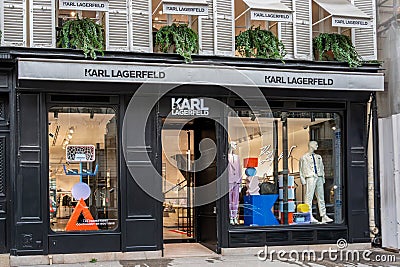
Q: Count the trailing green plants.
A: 4